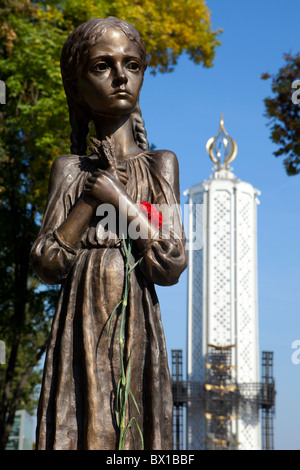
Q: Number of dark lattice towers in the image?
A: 2